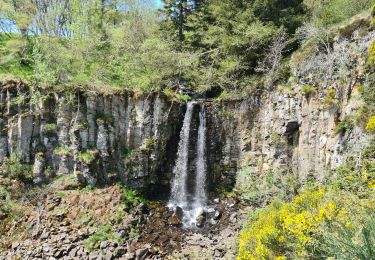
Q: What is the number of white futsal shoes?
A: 0